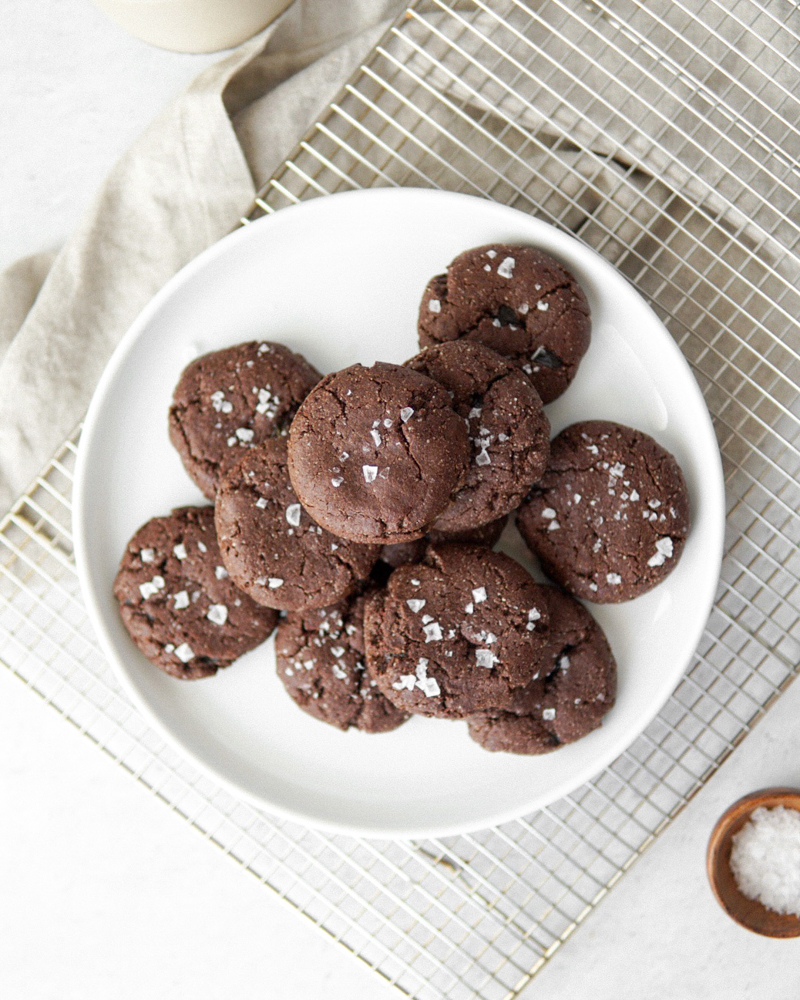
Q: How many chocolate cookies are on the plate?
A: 11